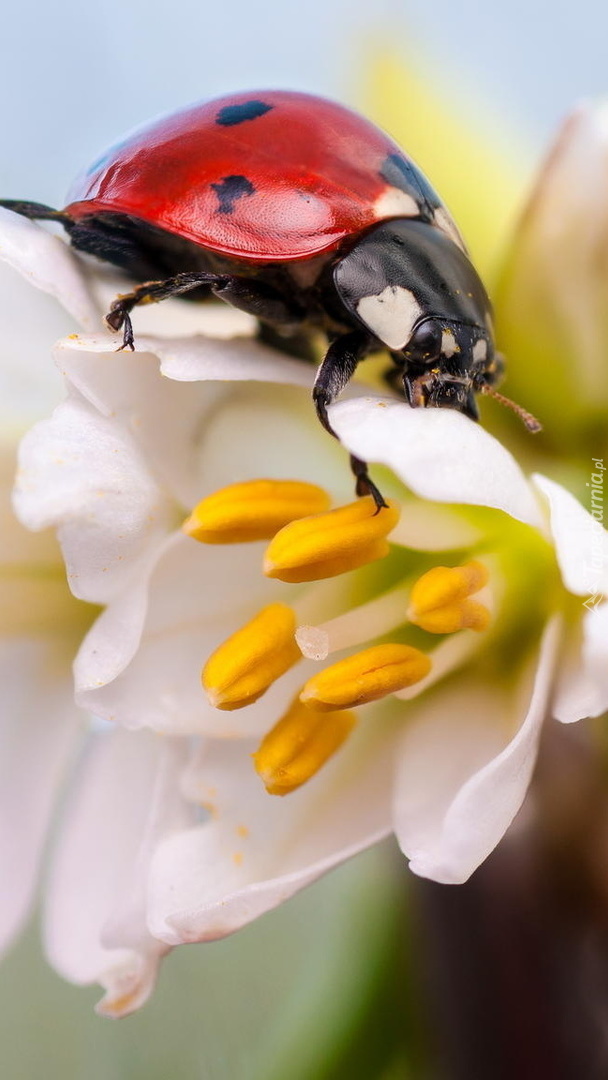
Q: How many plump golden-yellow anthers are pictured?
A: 6